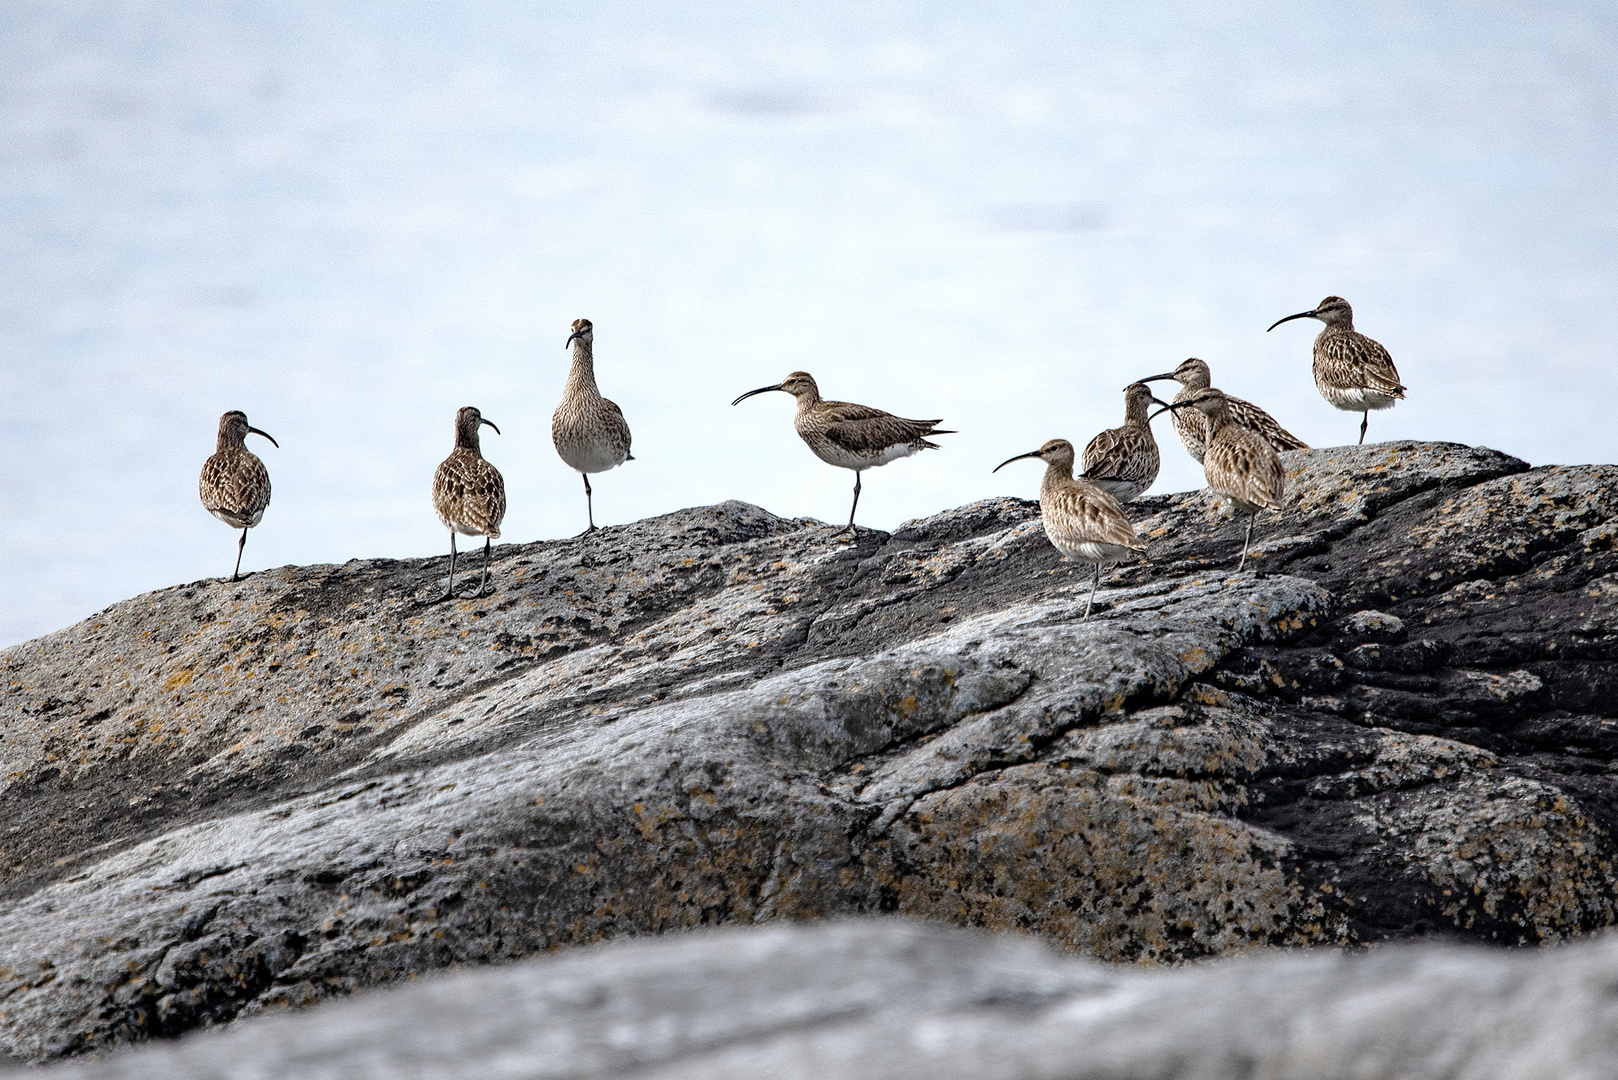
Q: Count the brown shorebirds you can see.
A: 9